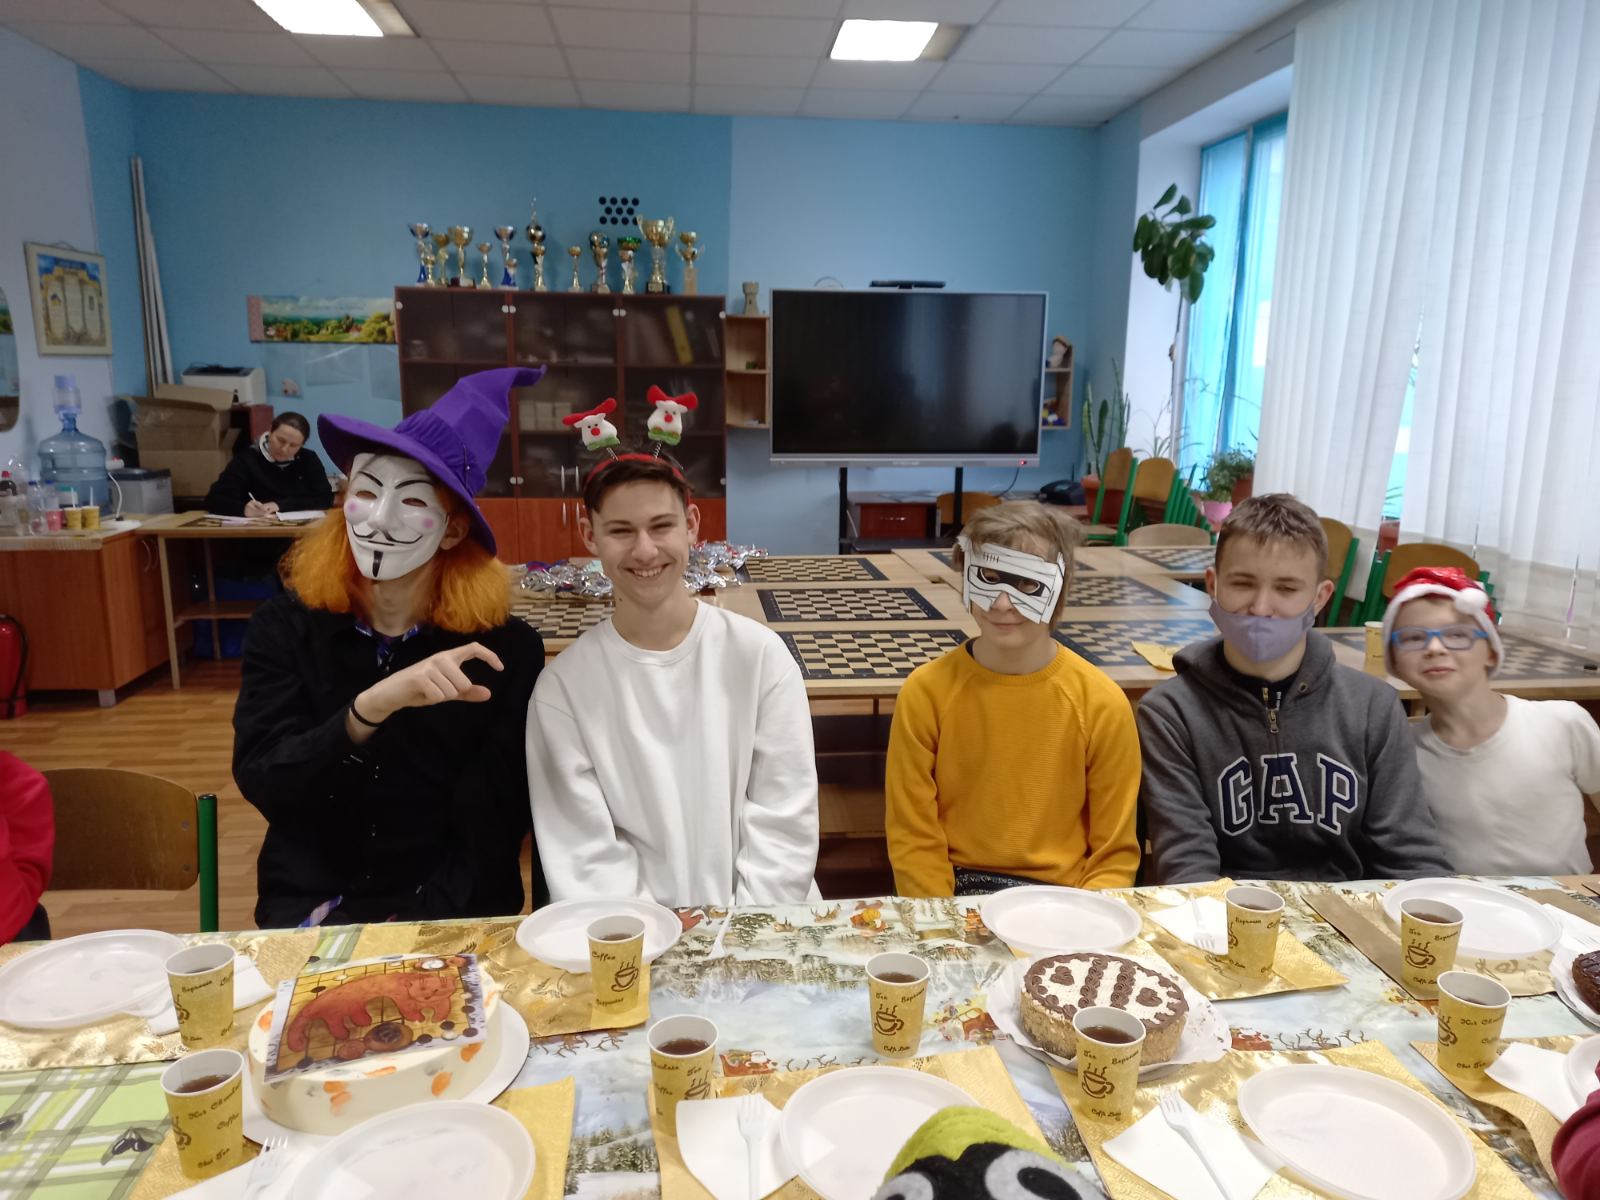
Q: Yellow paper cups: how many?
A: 12